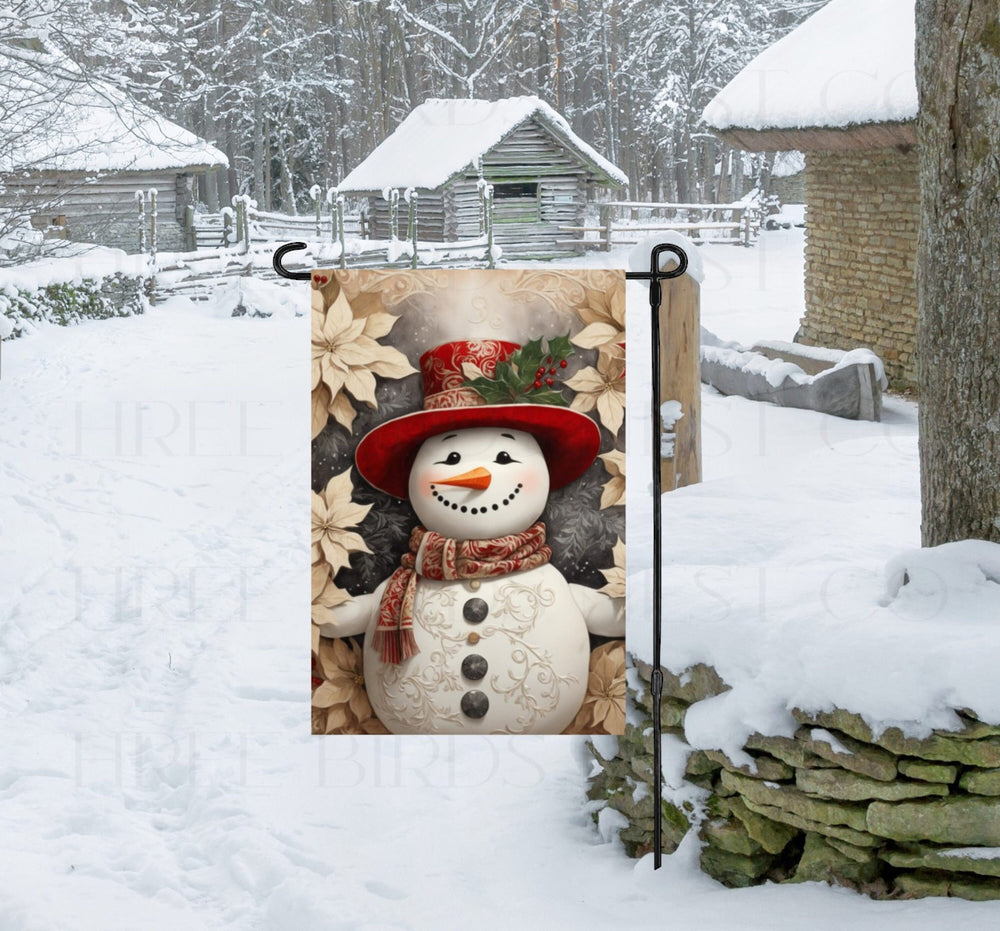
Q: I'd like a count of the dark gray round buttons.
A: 3